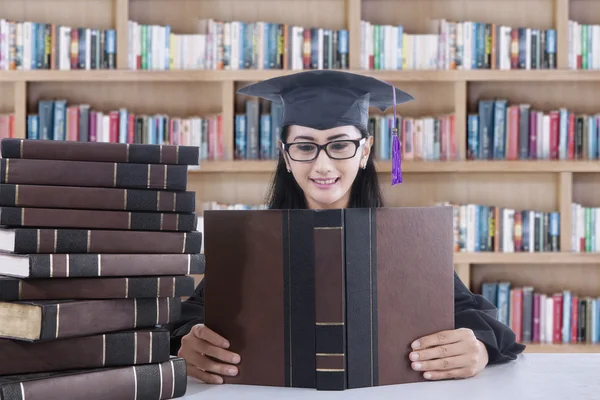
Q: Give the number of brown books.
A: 11